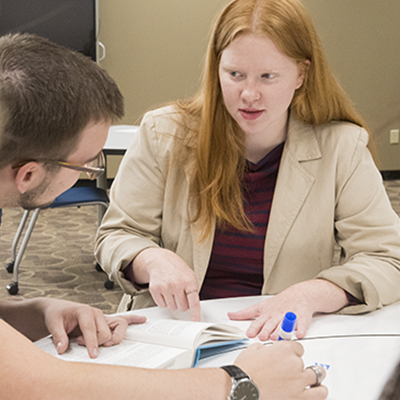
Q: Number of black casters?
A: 4